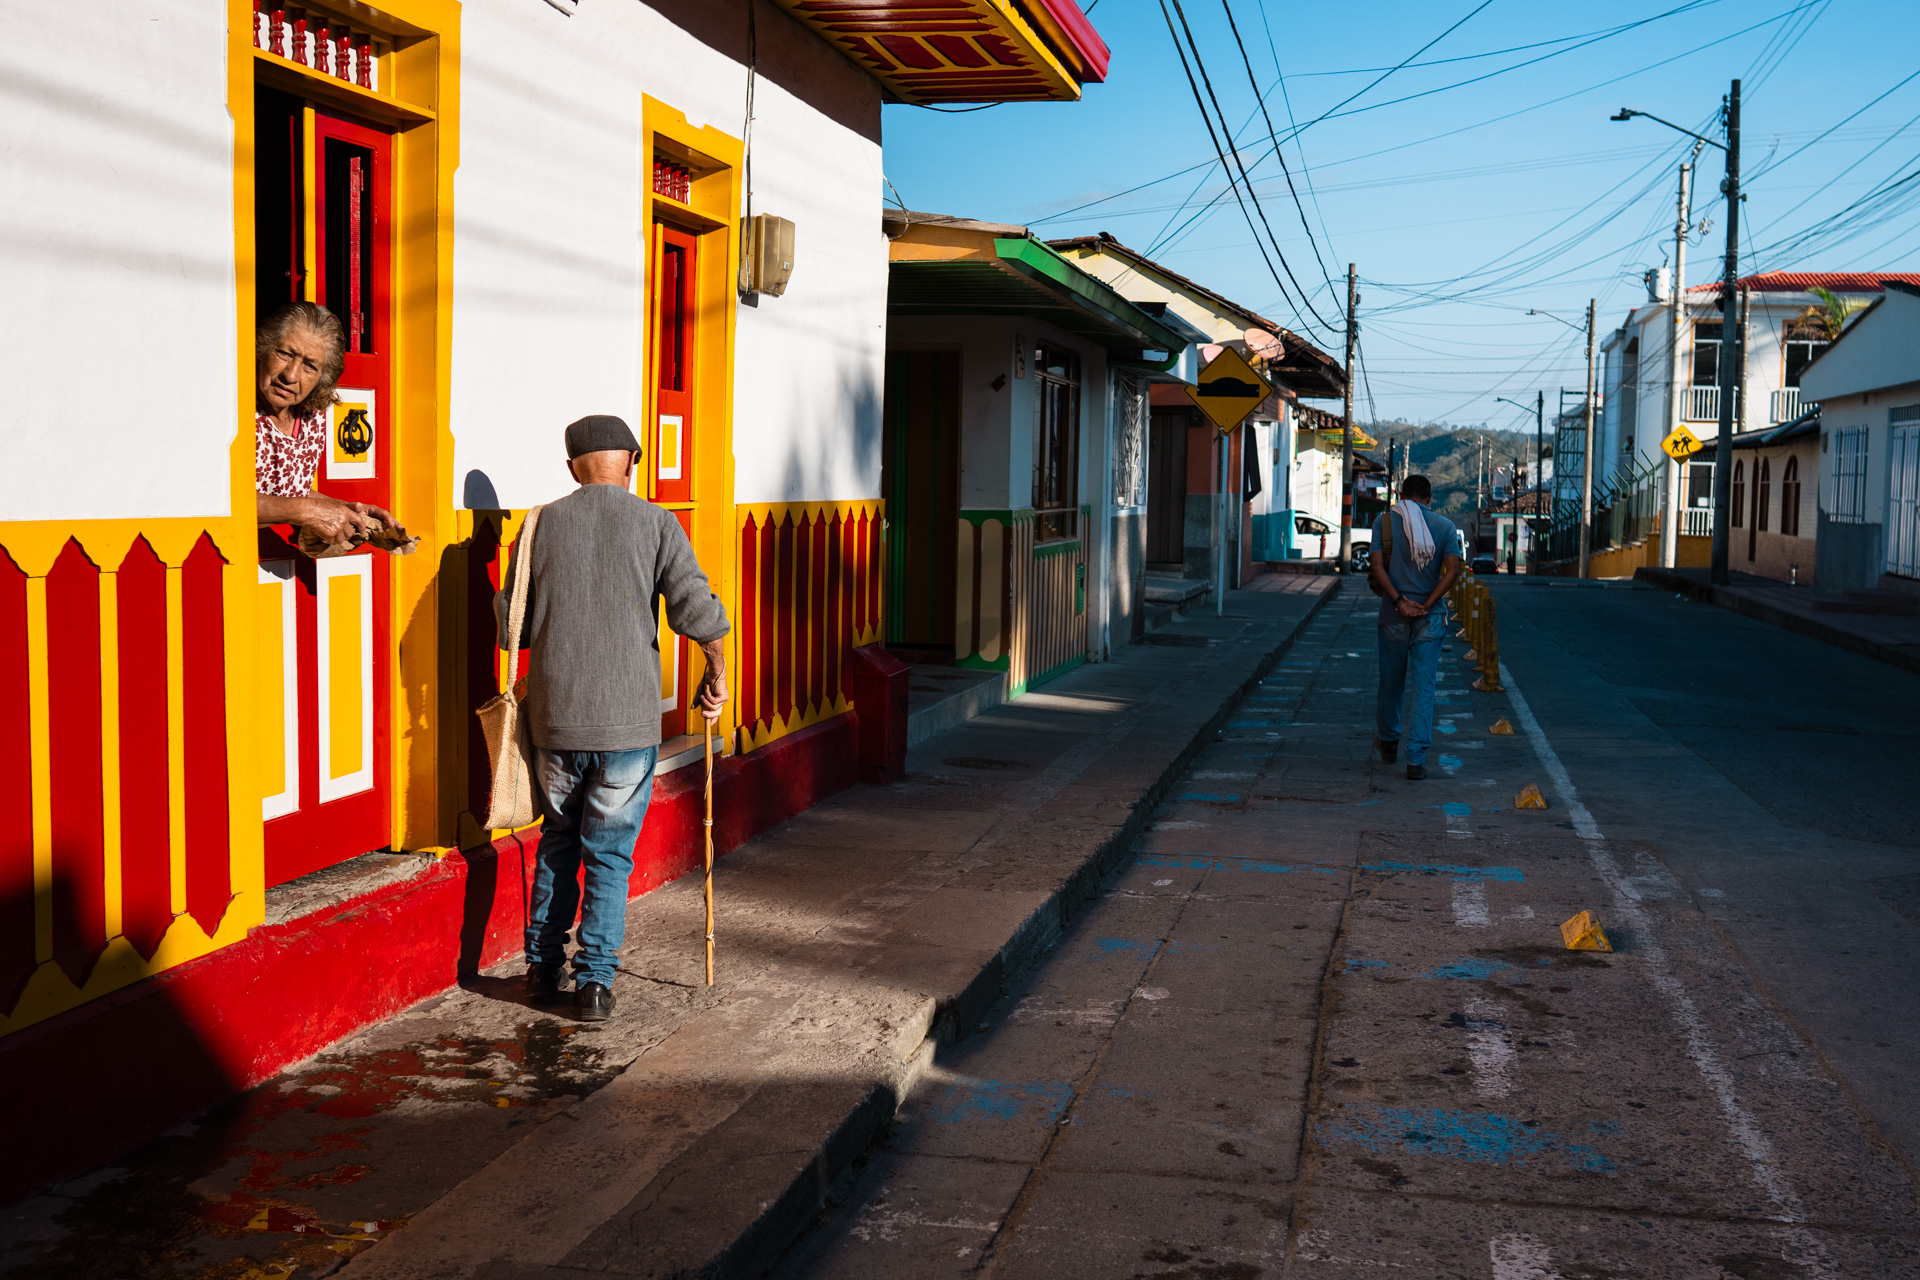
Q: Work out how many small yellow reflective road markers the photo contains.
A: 3